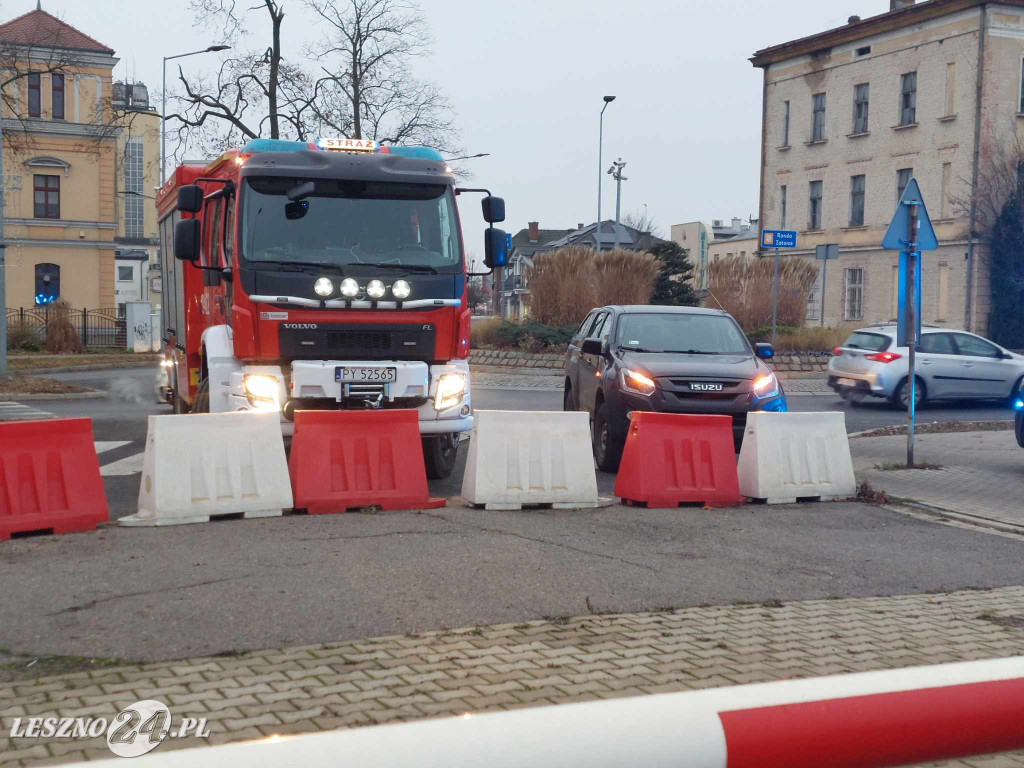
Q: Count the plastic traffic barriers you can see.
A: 6